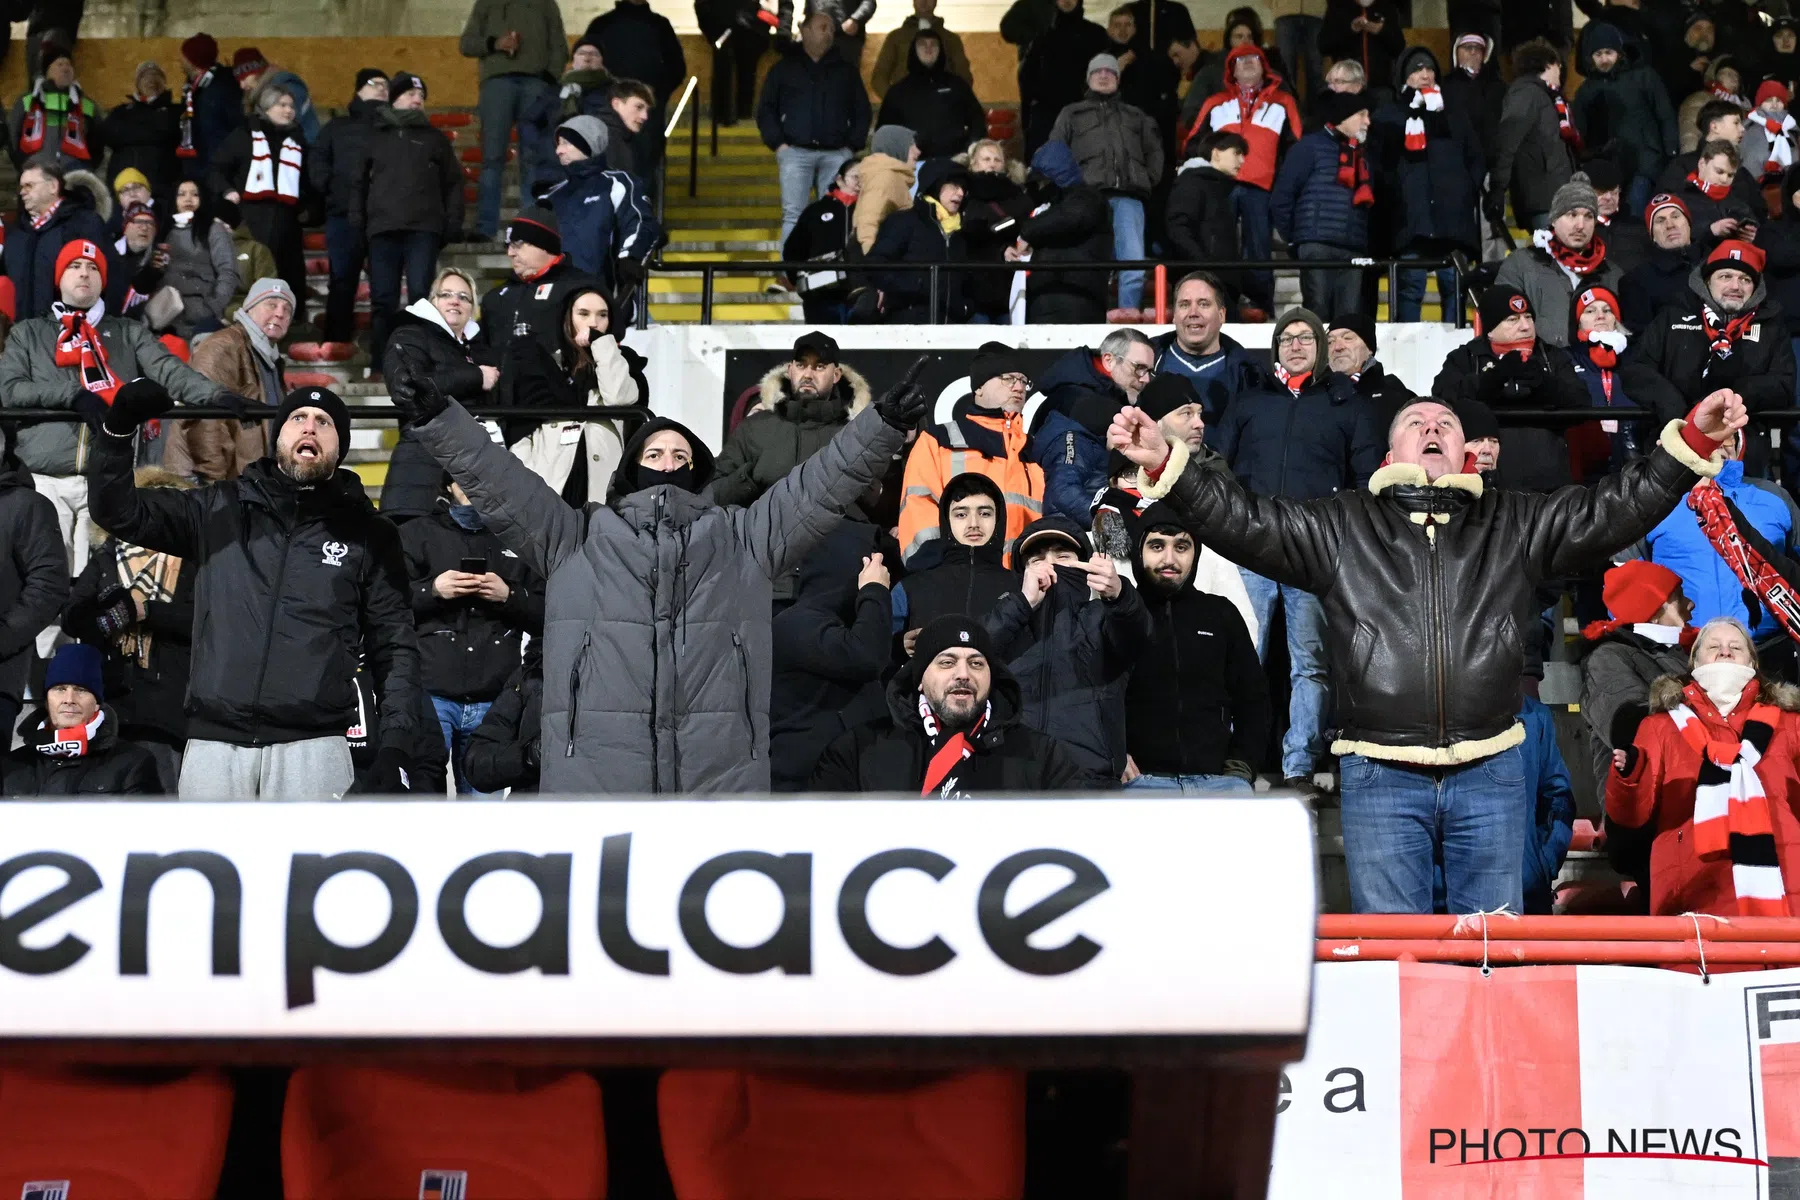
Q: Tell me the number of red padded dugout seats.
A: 3